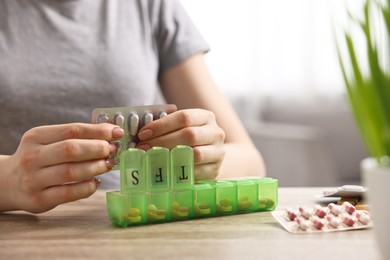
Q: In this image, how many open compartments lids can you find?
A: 3